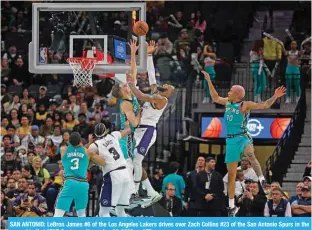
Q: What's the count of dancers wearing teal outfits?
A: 3